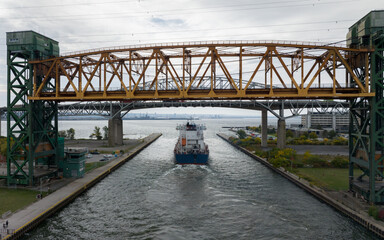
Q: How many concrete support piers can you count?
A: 3